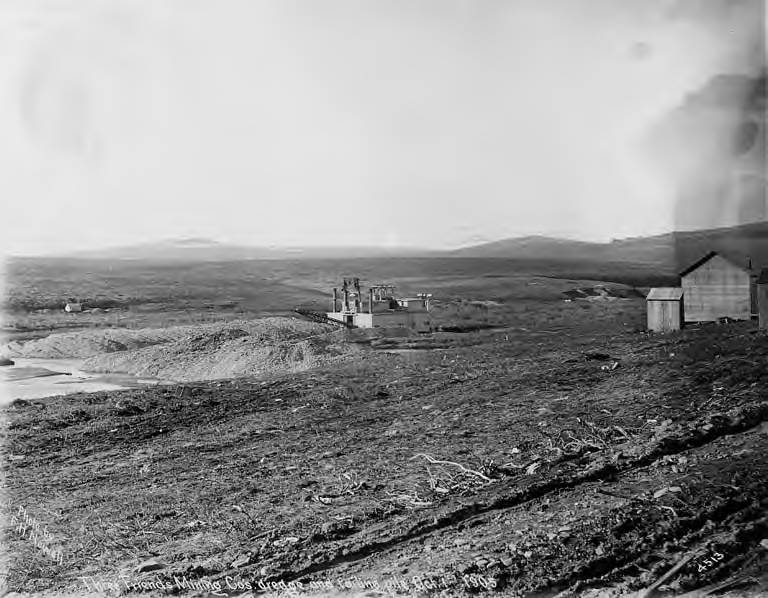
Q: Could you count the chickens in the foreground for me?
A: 0